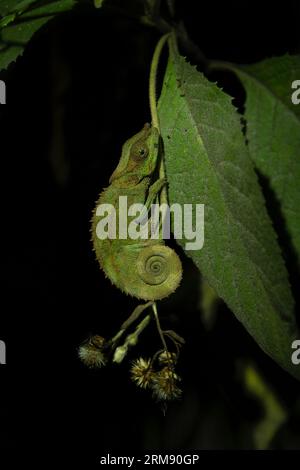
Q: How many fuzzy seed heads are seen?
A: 3